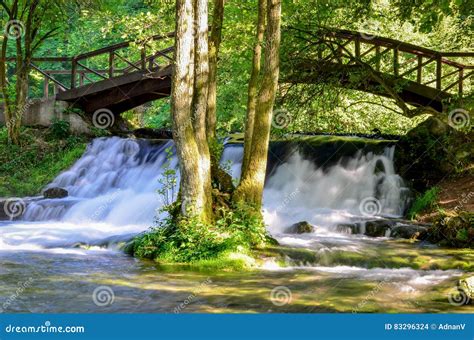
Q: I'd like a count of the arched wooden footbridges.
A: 1